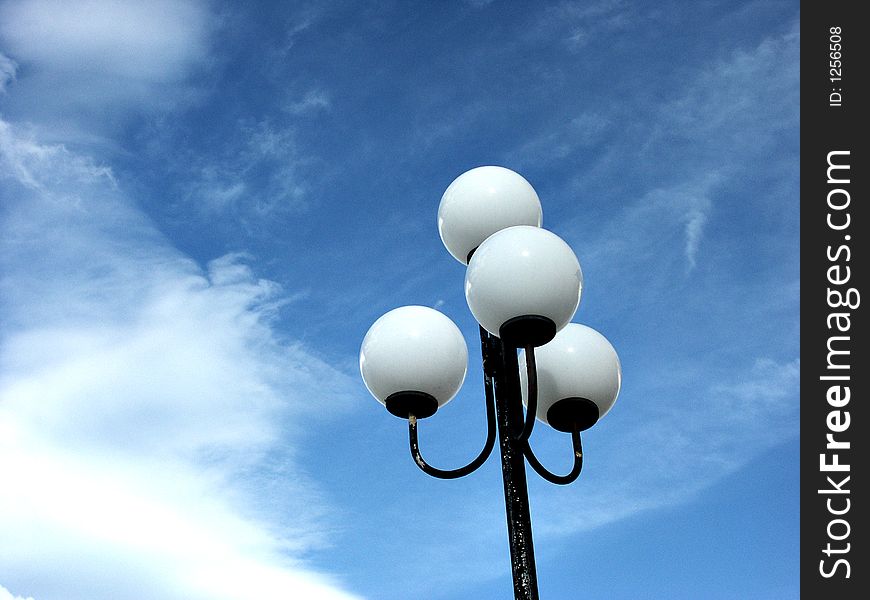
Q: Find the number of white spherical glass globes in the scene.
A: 4